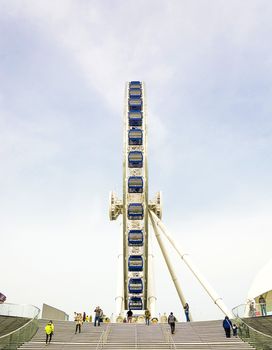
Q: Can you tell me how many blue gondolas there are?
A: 12